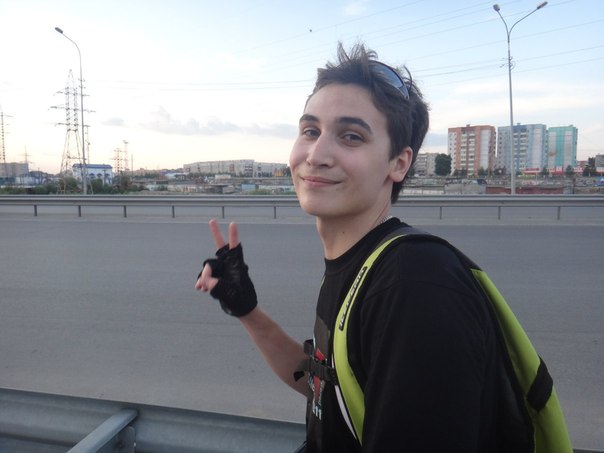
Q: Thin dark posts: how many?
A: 9